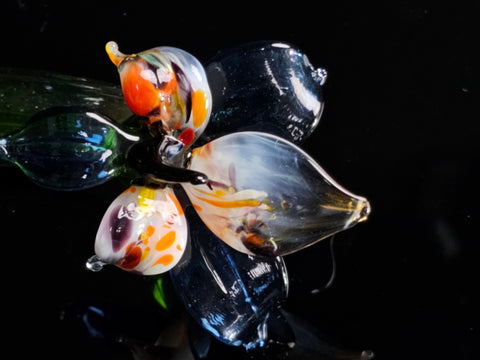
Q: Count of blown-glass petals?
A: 6